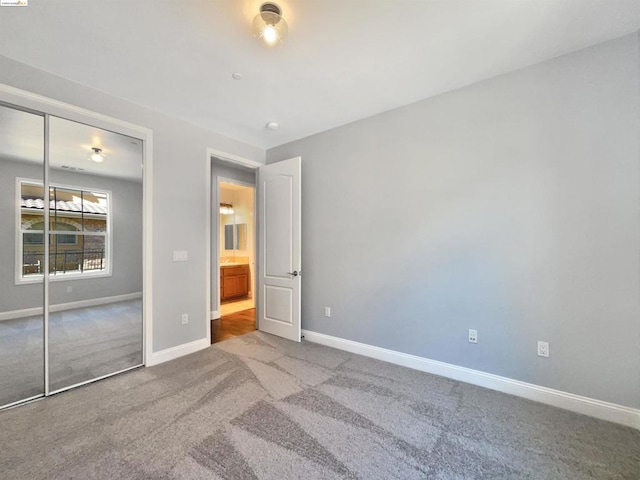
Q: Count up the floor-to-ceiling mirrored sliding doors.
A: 2